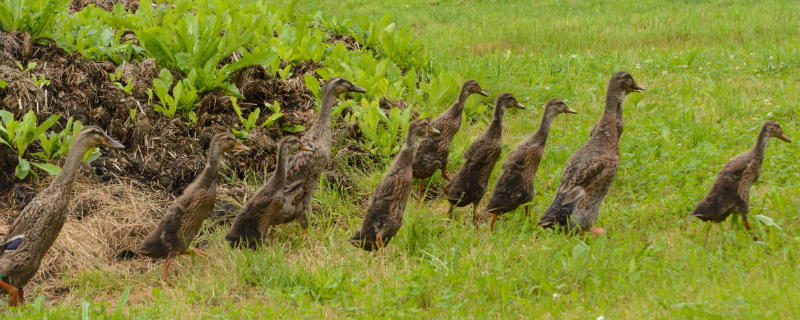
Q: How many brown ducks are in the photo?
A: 10